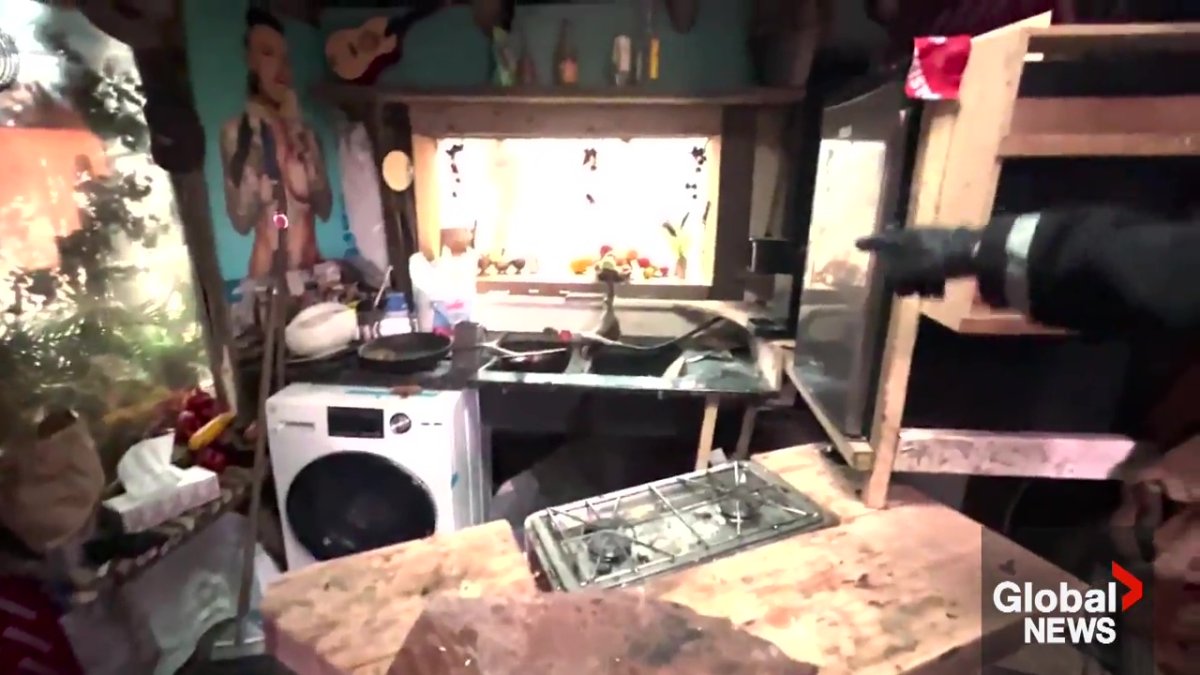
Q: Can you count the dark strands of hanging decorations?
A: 3